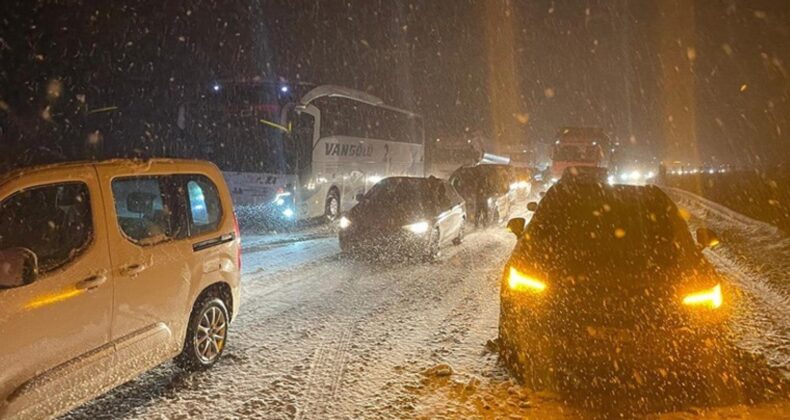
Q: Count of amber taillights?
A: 2